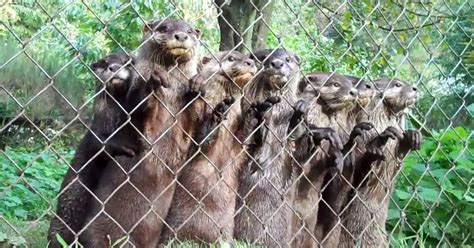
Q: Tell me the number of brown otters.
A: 7